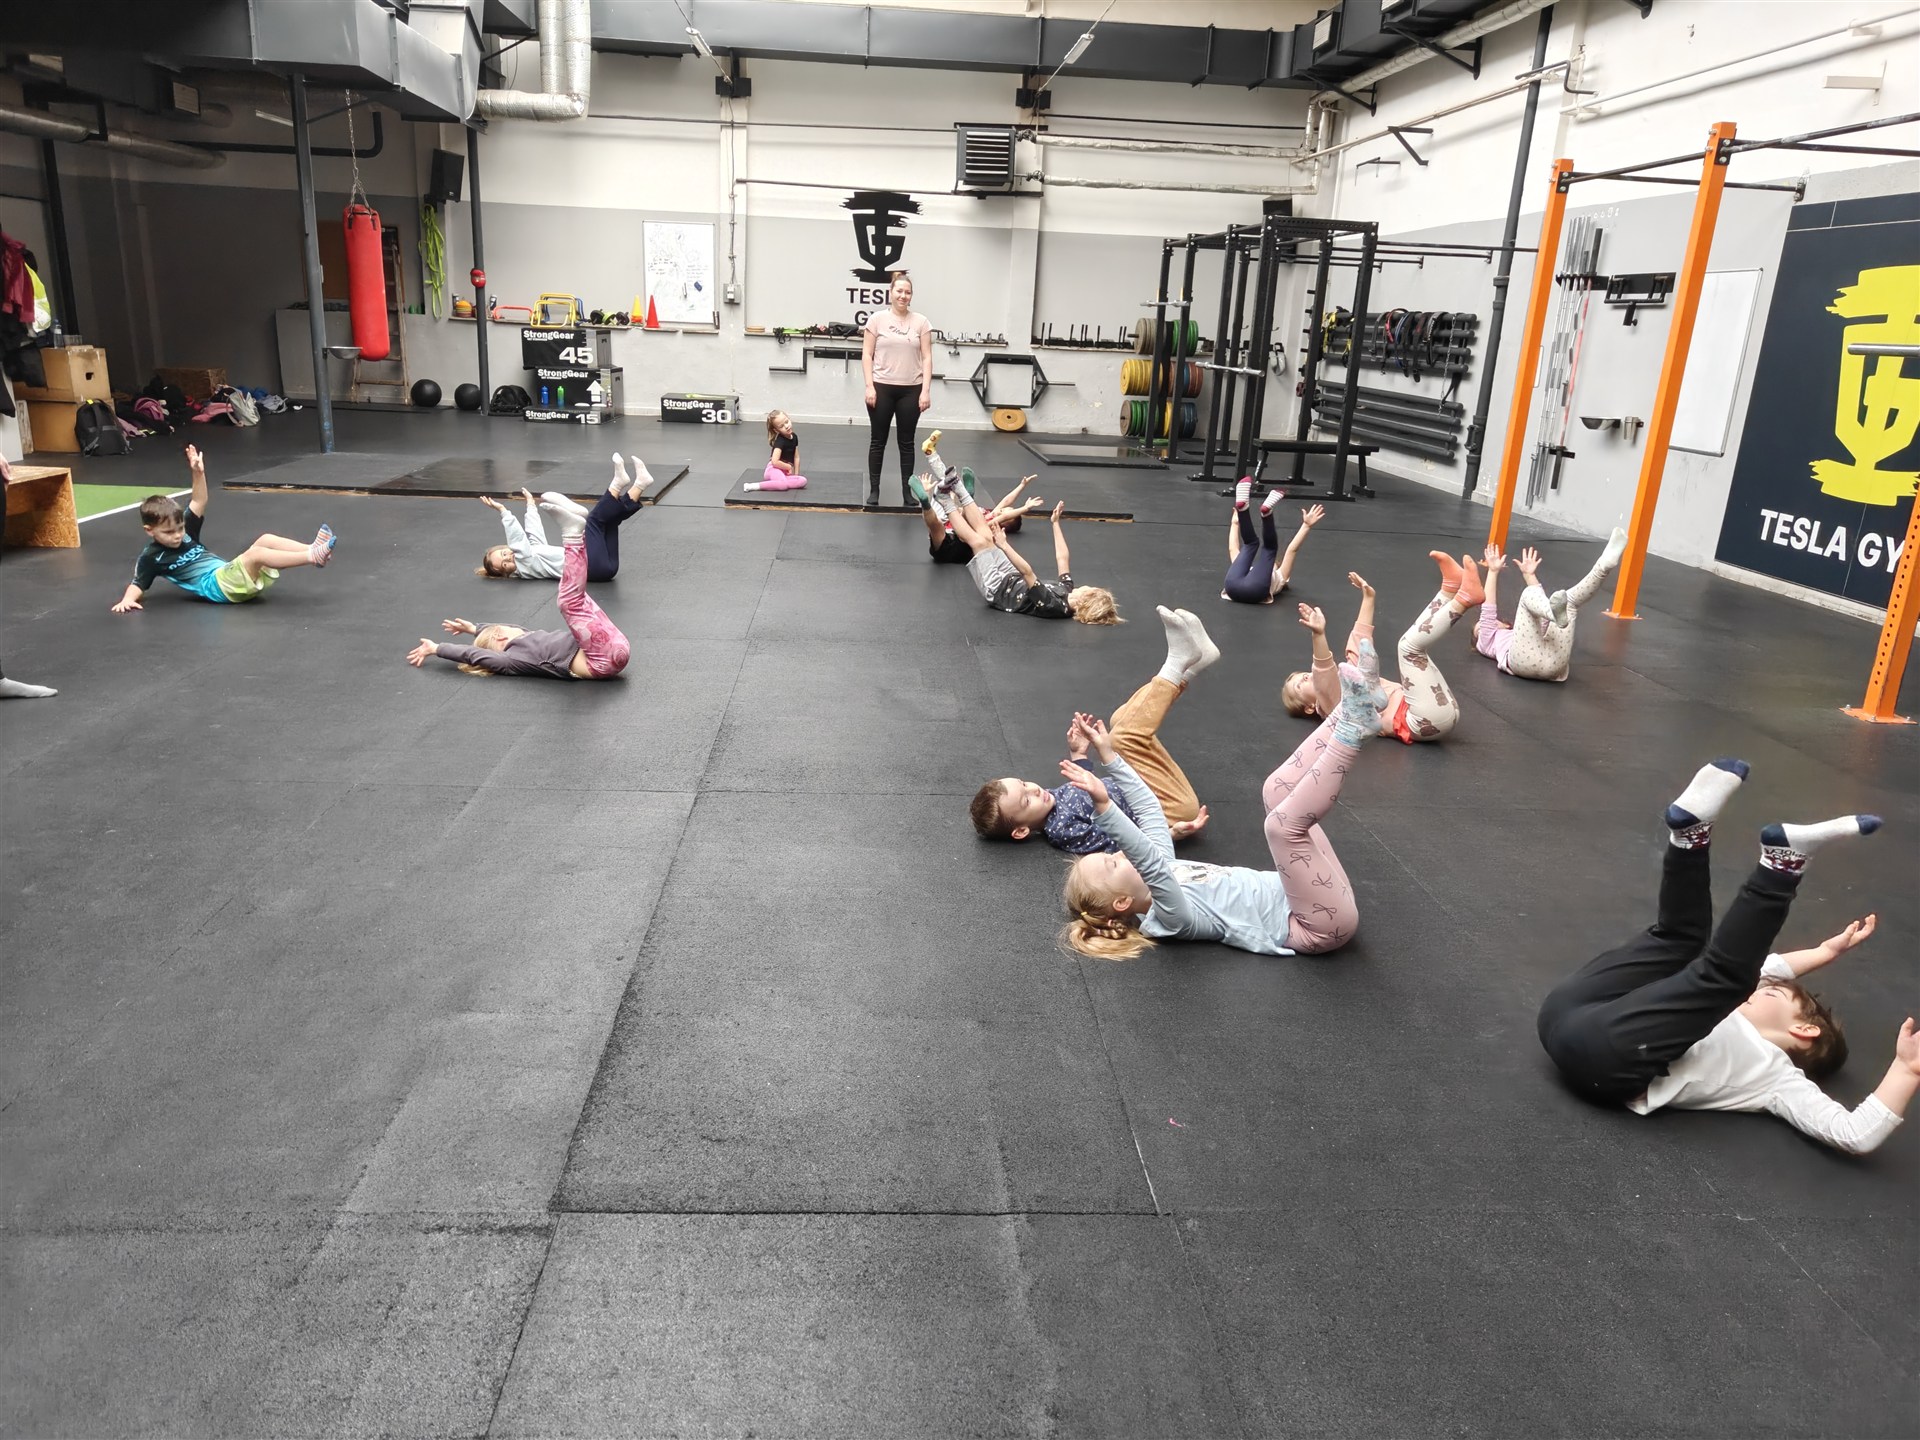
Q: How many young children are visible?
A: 13